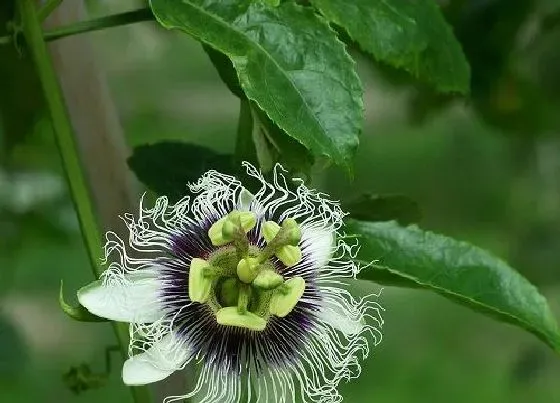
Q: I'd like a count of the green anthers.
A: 5